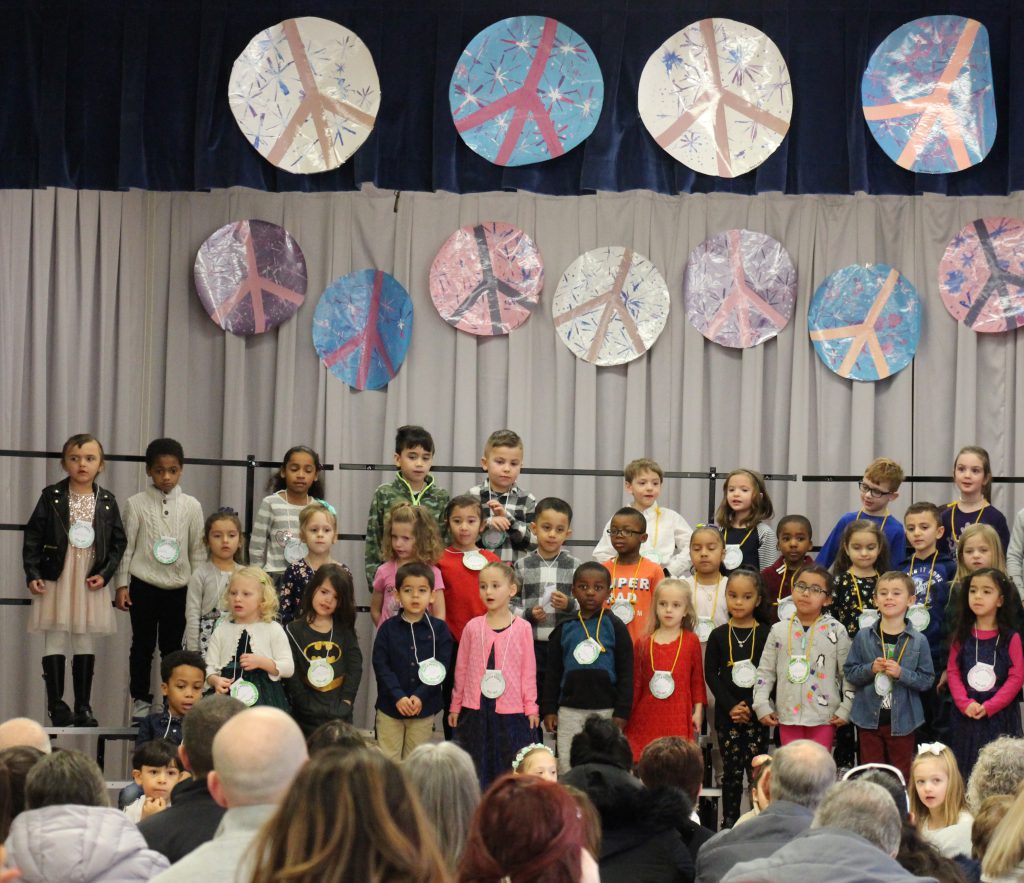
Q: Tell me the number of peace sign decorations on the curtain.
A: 11